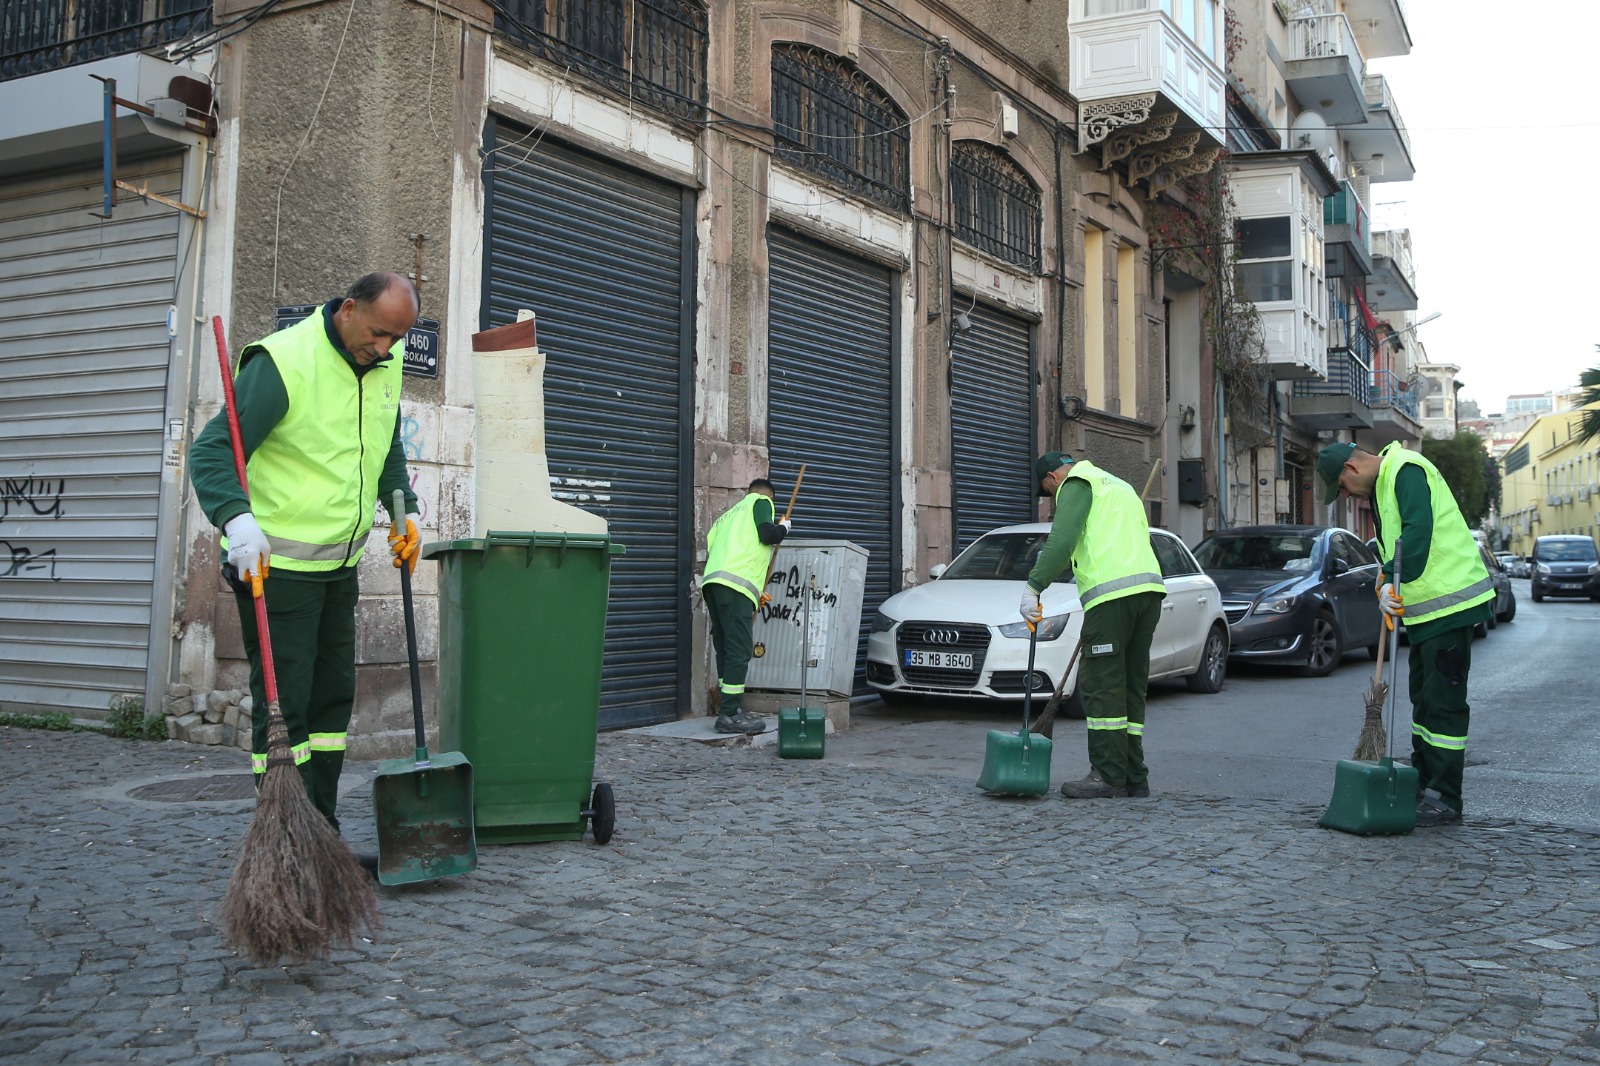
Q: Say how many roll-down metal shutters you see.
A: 4